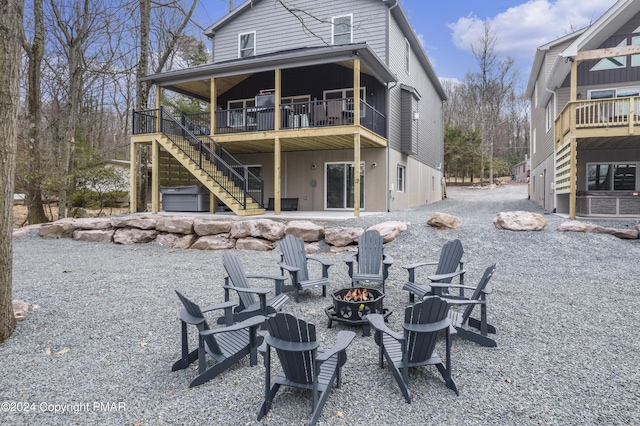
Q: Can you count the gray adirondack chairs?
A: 8